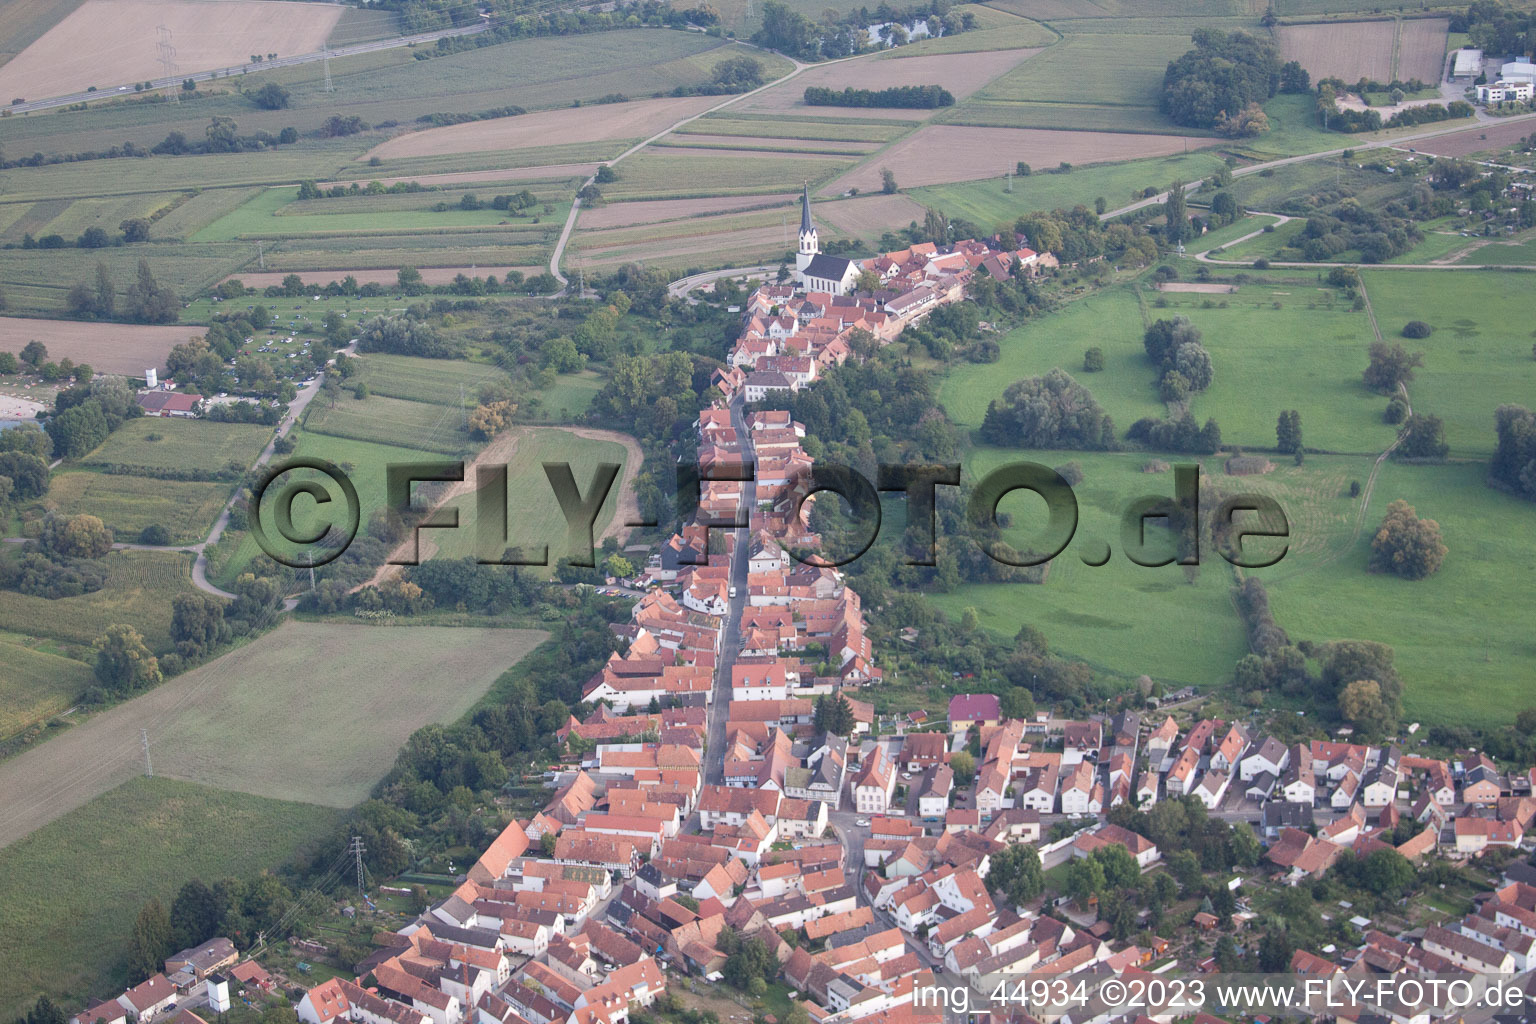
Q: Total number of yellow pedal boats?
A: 0